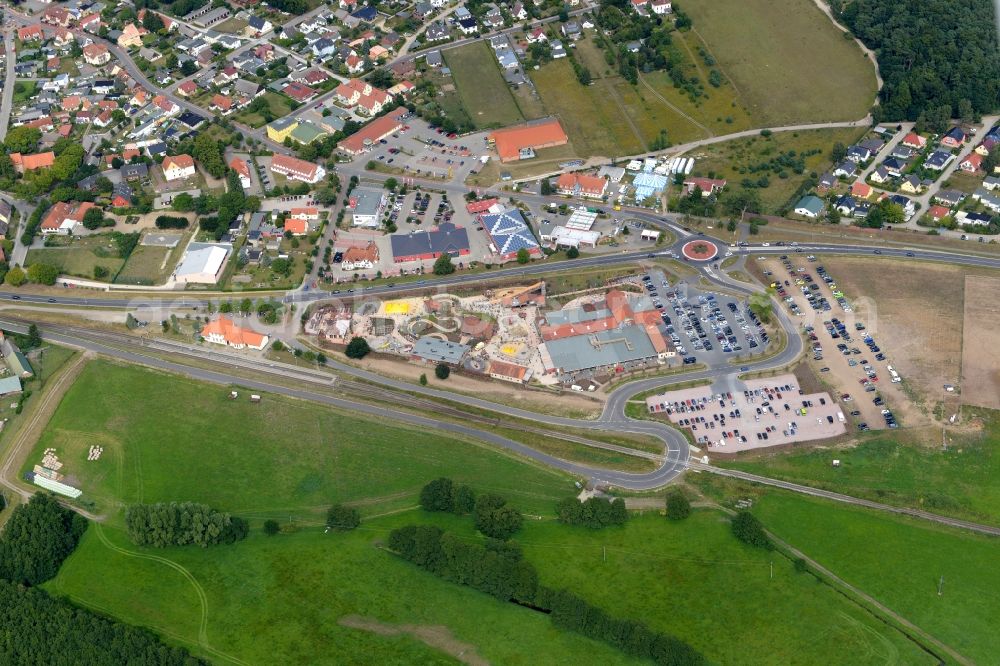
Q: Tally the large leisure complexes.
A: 1